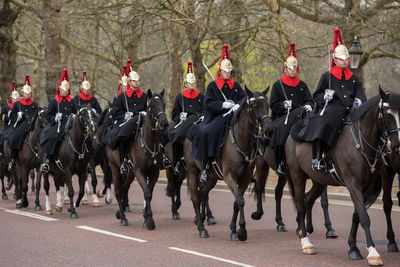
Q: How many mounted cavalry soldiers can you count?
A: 10